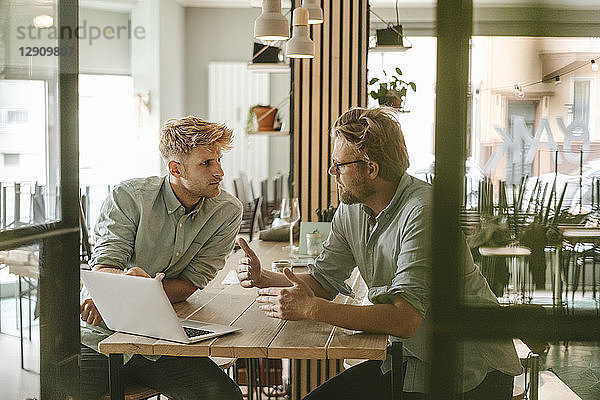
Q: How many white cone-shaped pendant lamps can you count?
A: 3